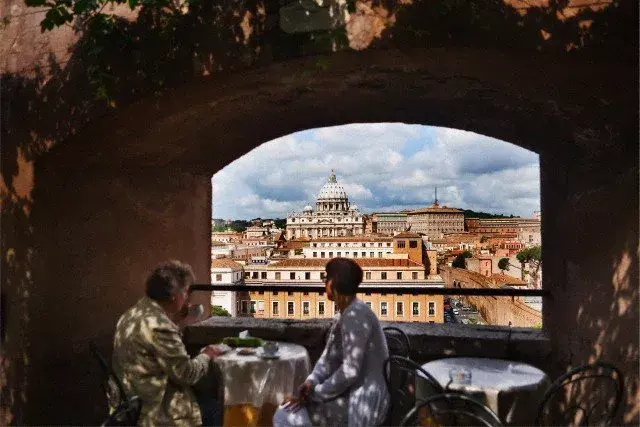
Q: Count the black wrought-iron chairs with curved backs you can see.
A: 5